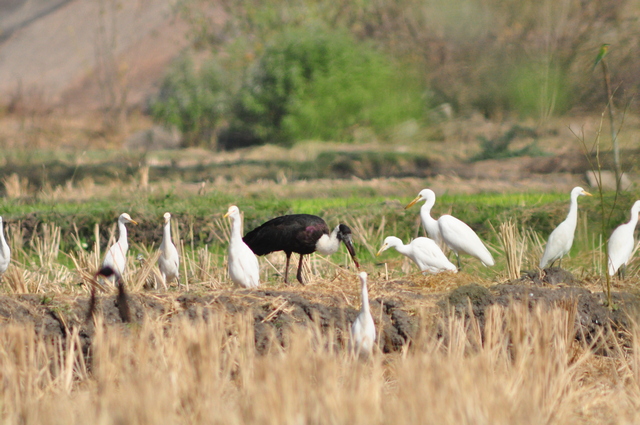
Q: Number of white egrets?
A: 9